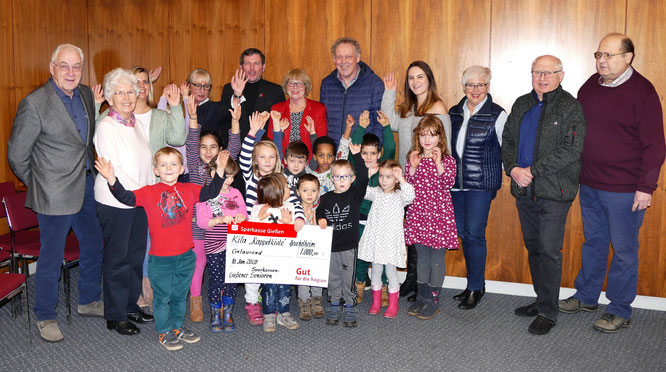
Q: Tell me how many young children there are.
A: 12